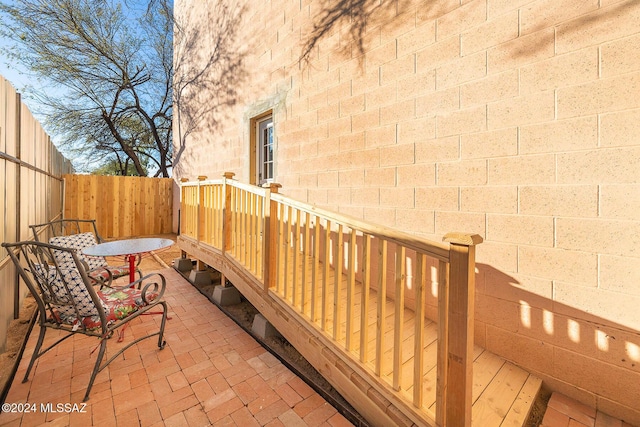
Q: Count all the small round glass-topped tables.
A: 1